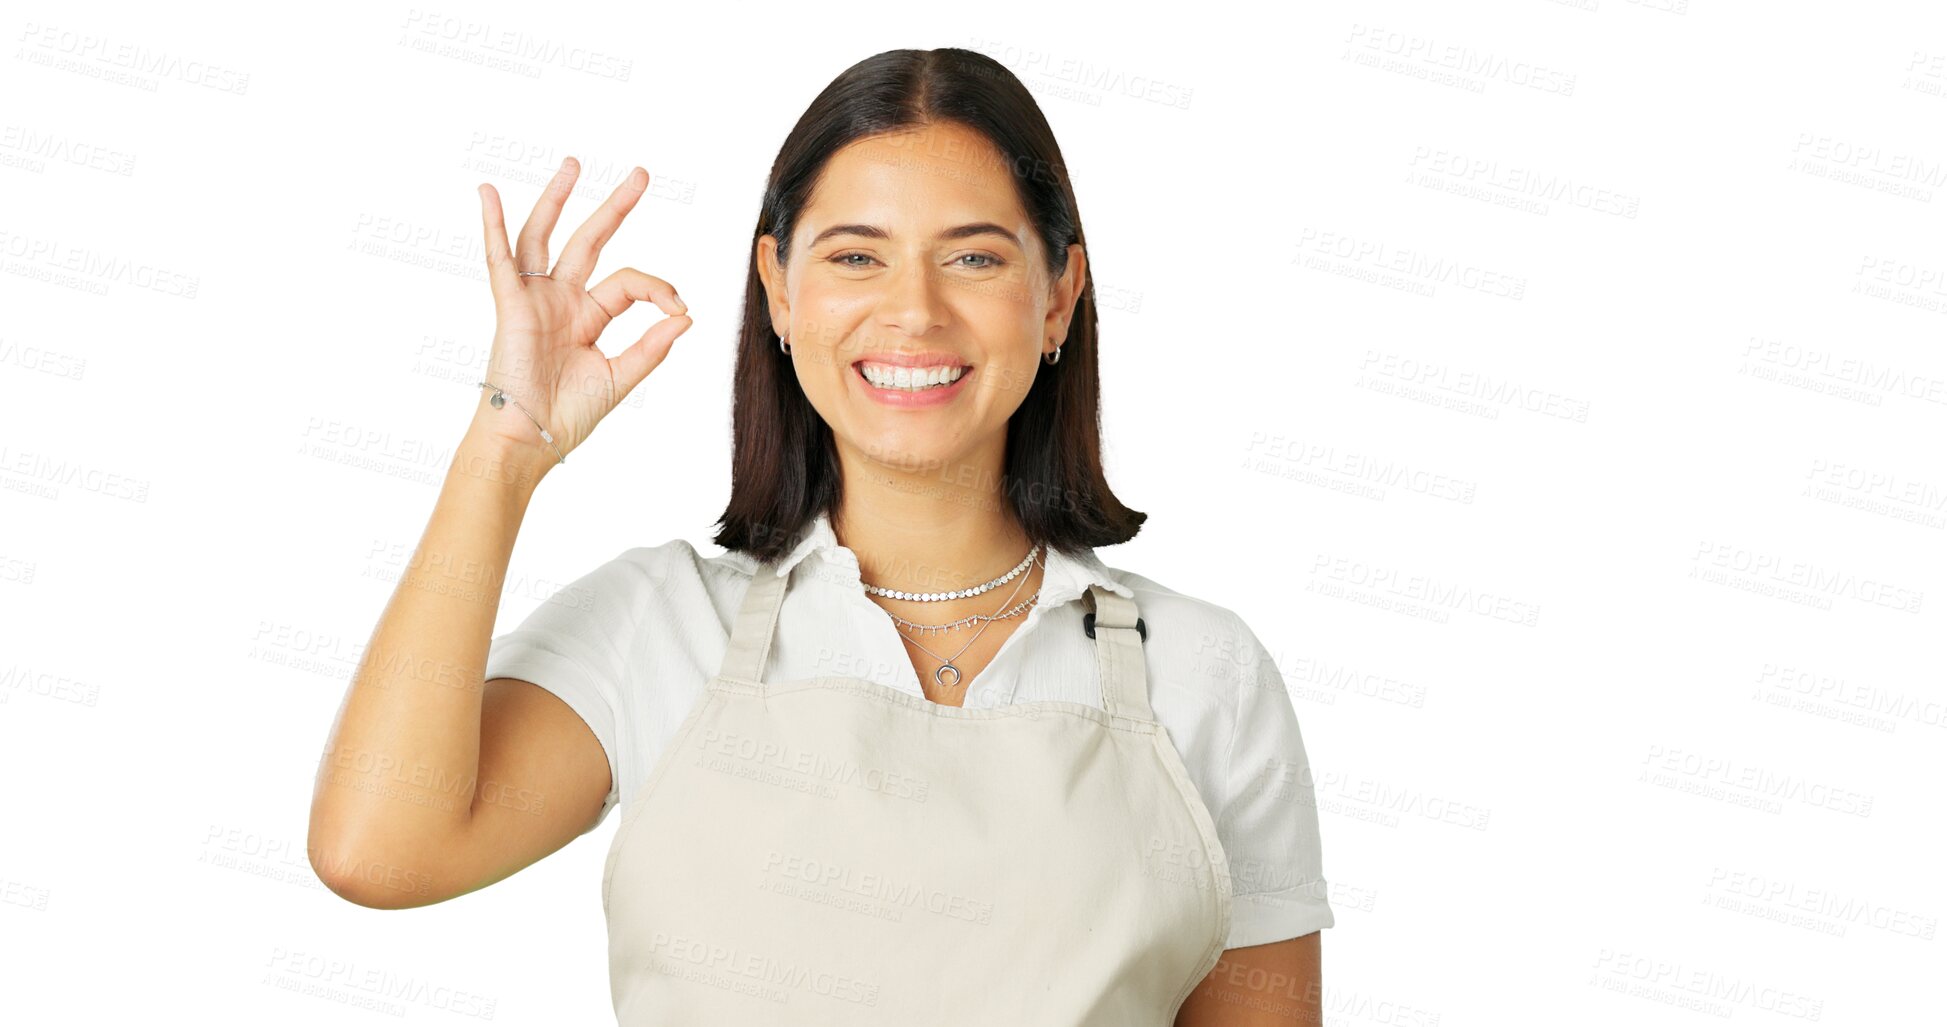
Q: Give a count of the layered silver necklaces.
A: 3